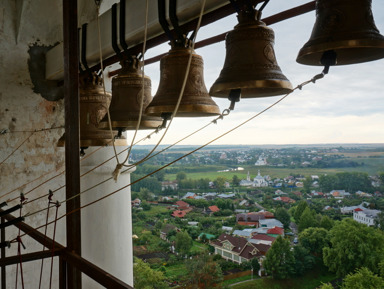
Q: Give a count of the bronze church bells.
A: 5